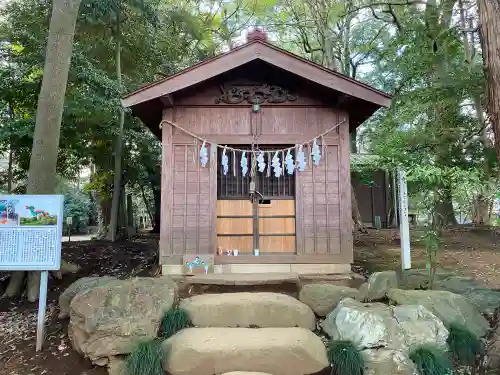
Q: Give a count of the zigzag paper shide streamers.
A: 8